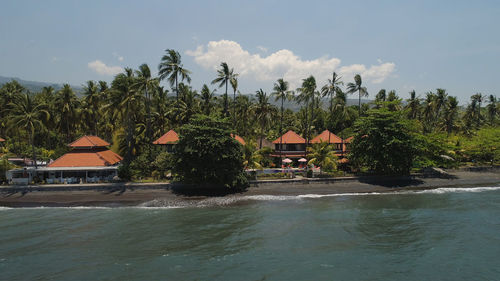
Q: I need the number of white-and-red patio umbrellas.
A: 2